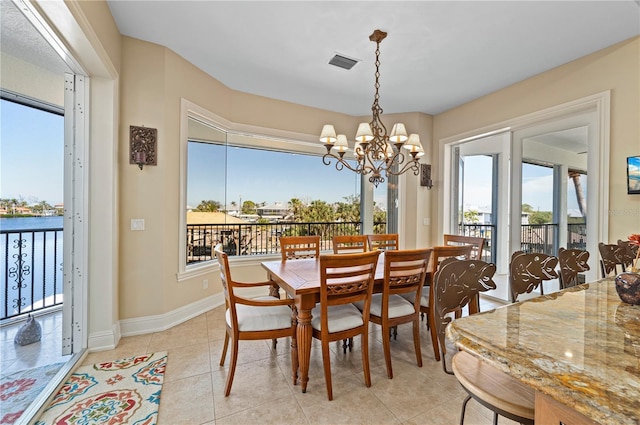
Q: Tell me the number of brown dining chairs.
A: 8